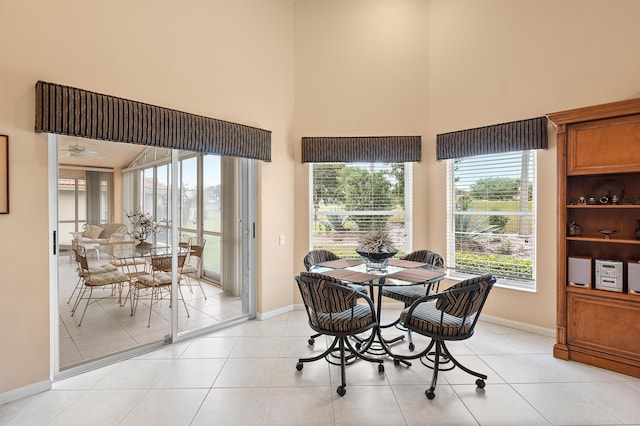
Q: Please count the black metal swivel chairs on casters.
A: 4